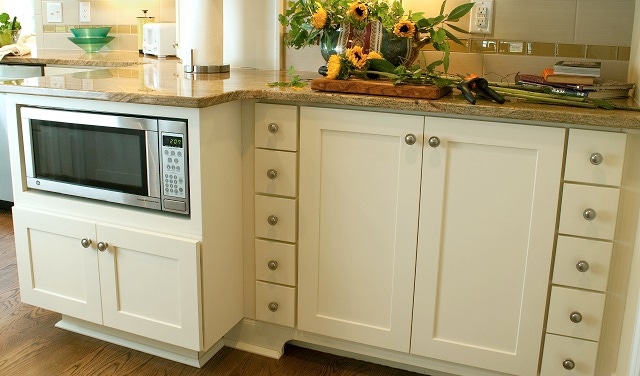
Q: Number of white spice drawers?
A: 10